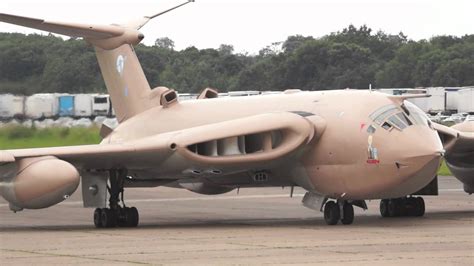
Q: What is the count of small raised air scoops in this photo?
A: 2